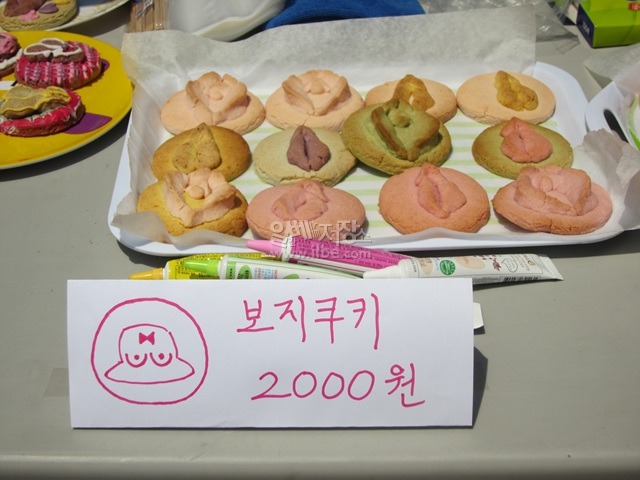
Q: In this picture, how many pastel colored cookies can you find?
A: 12